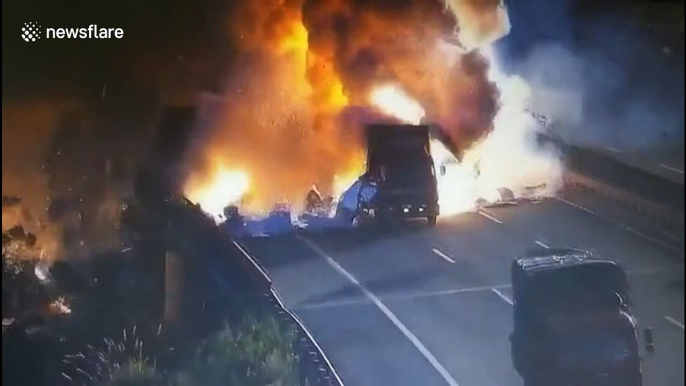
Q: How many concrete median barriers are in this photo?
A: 1